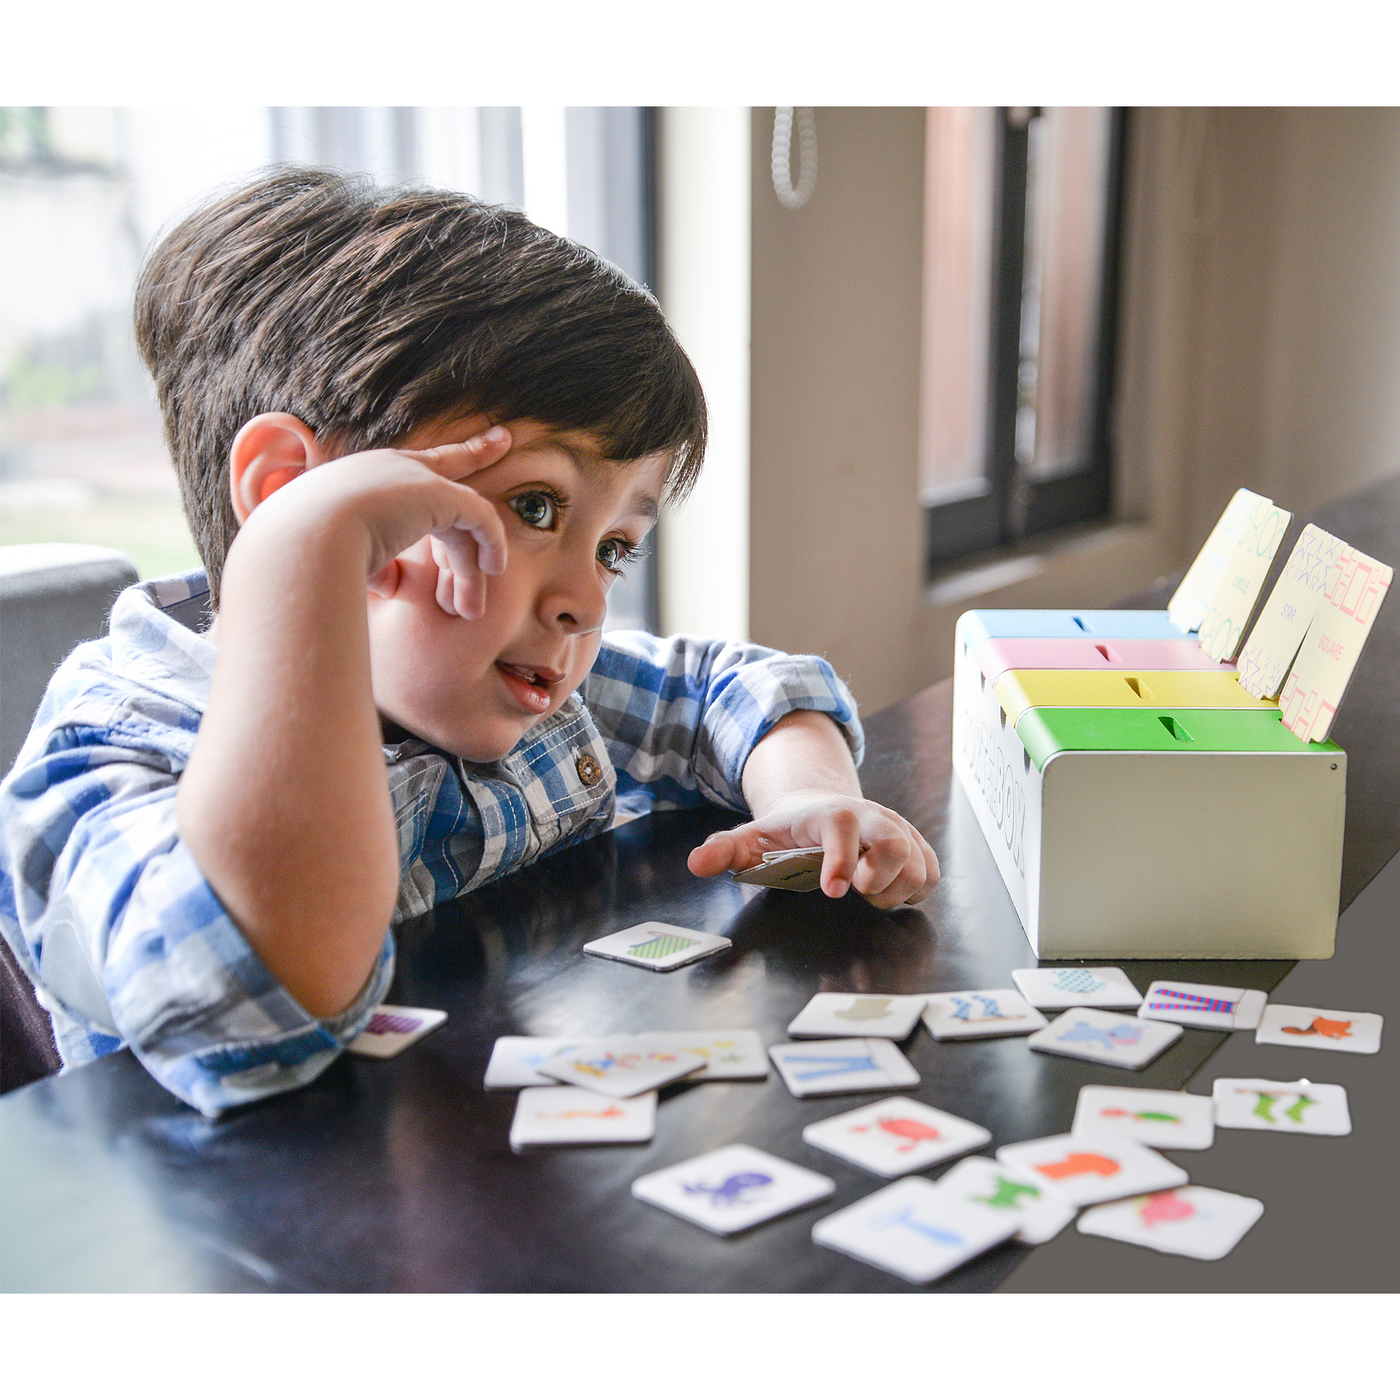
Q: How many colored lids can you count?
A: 4